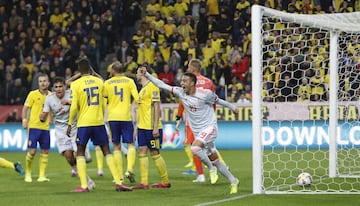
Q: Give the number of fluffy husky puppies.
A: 0